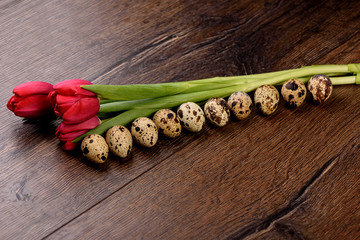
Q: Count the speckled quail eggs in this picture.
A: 10